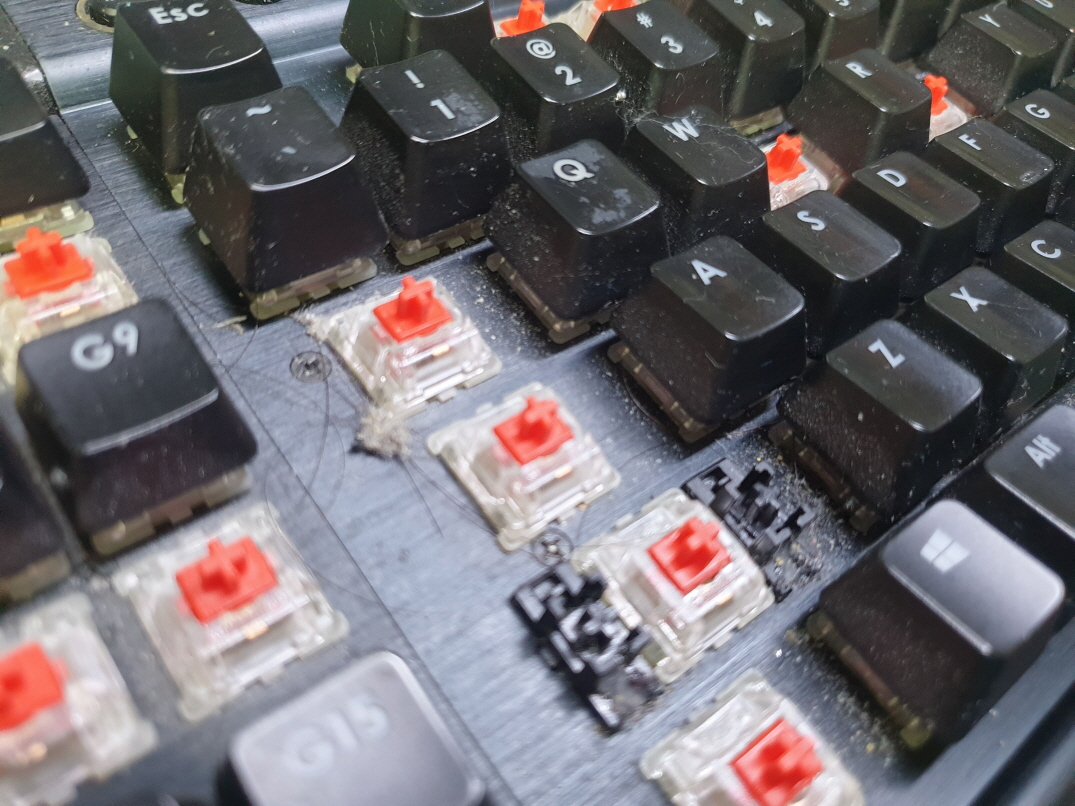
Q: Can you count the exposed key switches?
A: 11